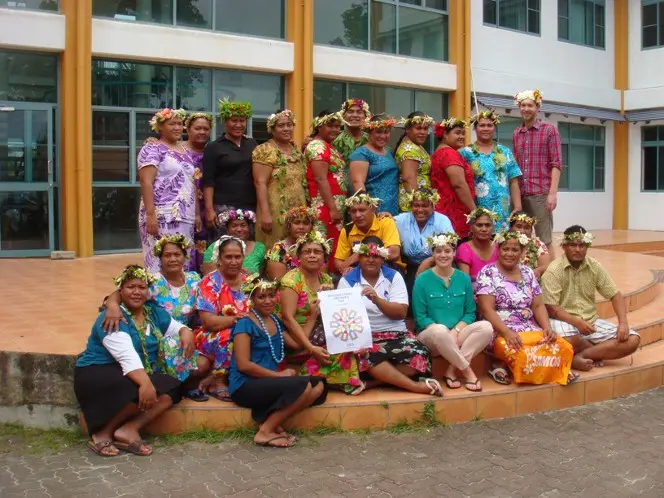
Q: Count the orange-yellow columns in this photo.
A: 4